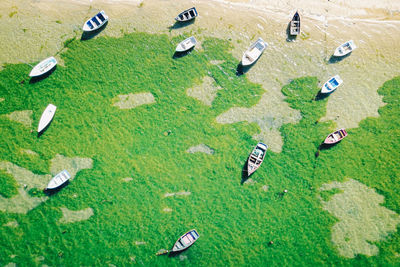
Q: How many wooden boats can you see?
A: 13